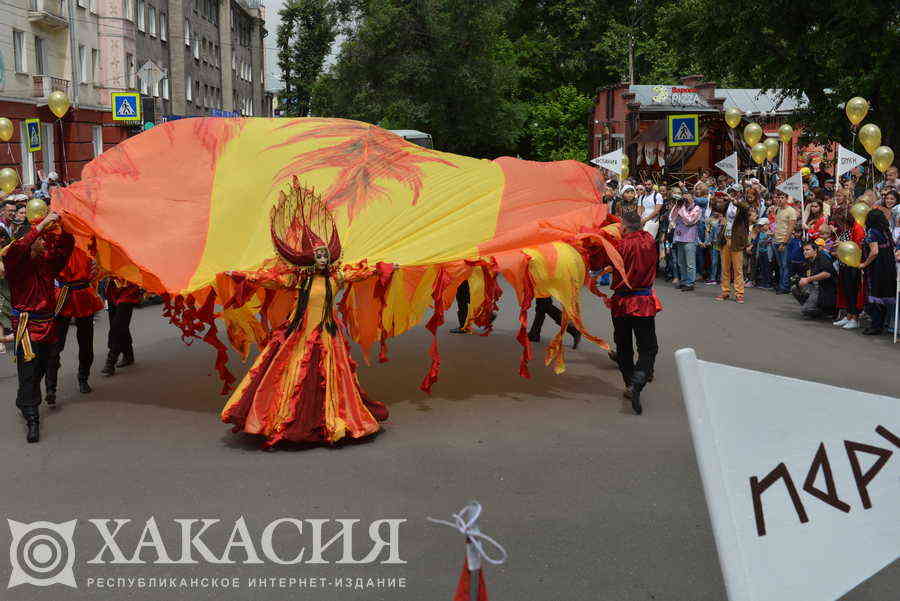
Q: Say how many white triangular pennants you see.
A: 5